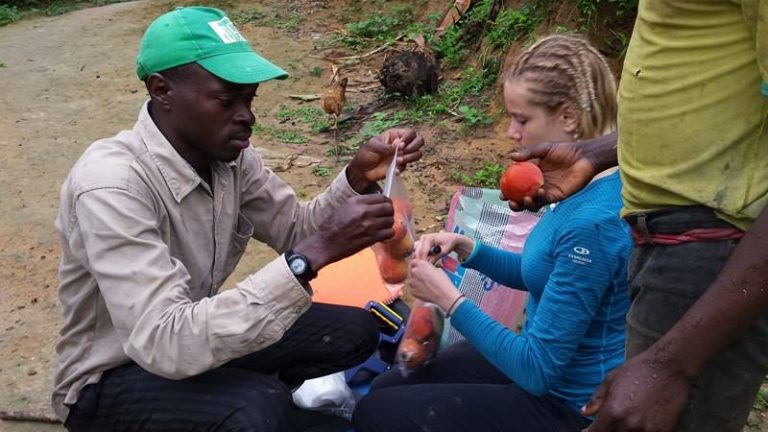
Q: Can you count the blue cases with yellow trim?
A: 1